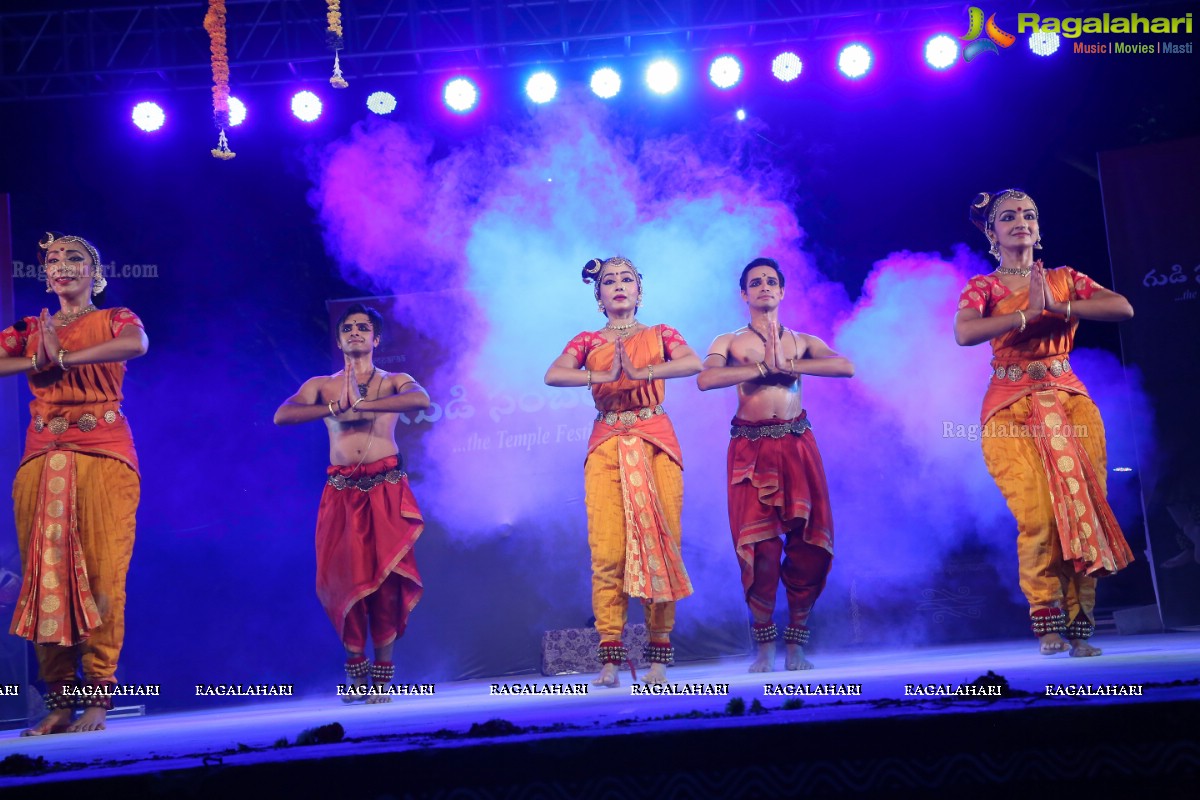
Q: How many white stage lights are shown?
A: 13